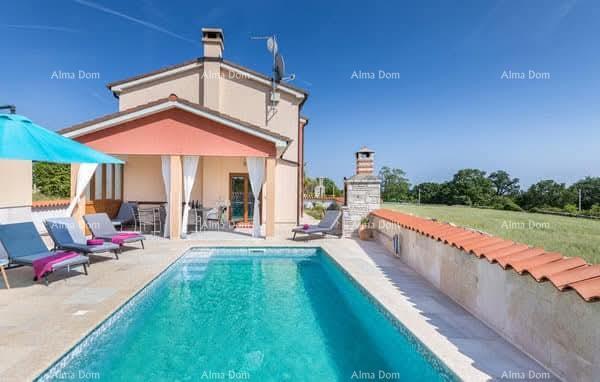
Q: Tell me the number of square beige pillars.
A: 3